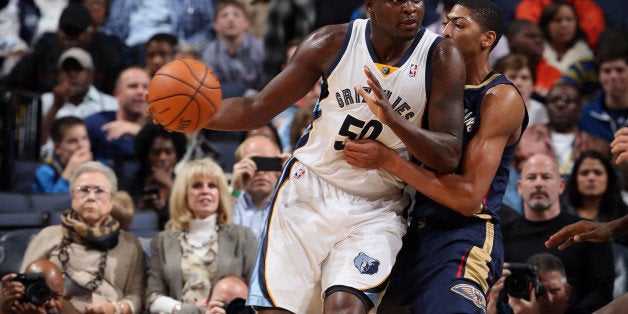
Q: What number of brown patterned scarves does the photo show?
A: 1